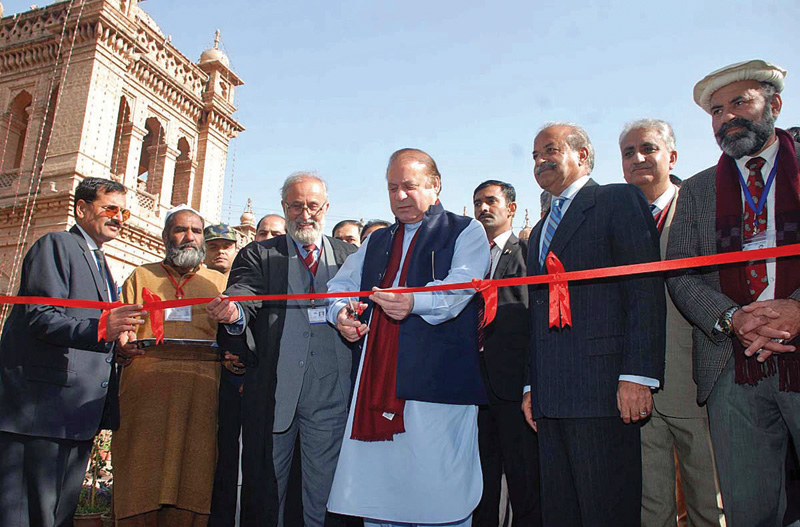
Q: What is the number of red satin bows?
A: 4